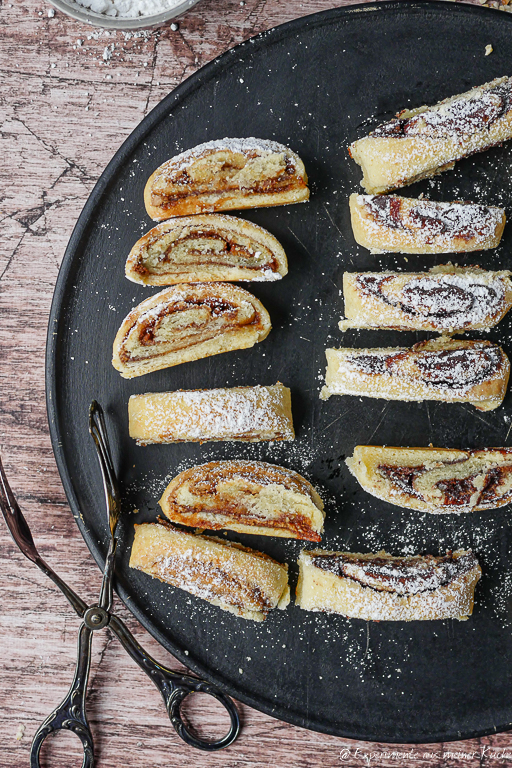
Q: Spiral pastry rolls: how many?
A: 12